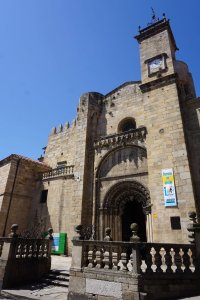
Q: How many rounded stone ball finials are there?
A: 6